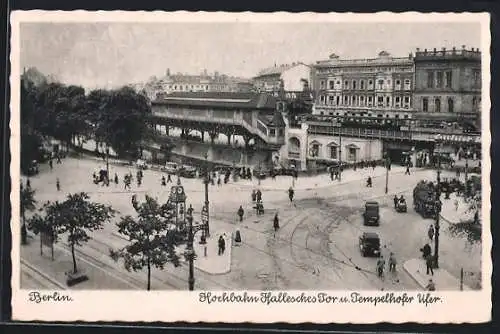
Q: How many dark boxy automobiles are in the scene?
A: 2